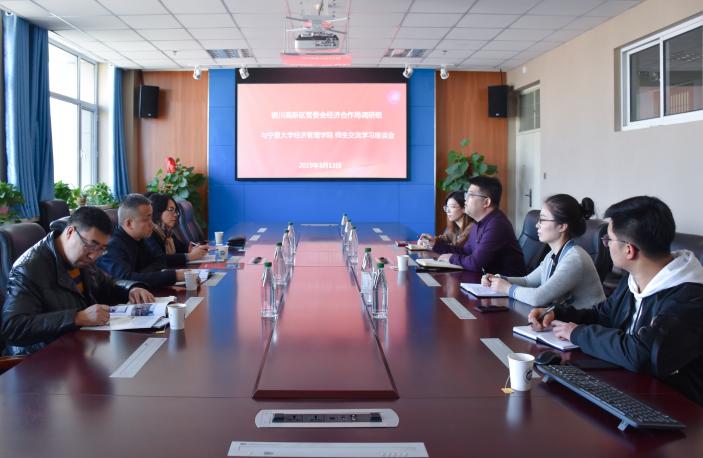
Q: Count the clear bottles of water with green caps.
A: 9